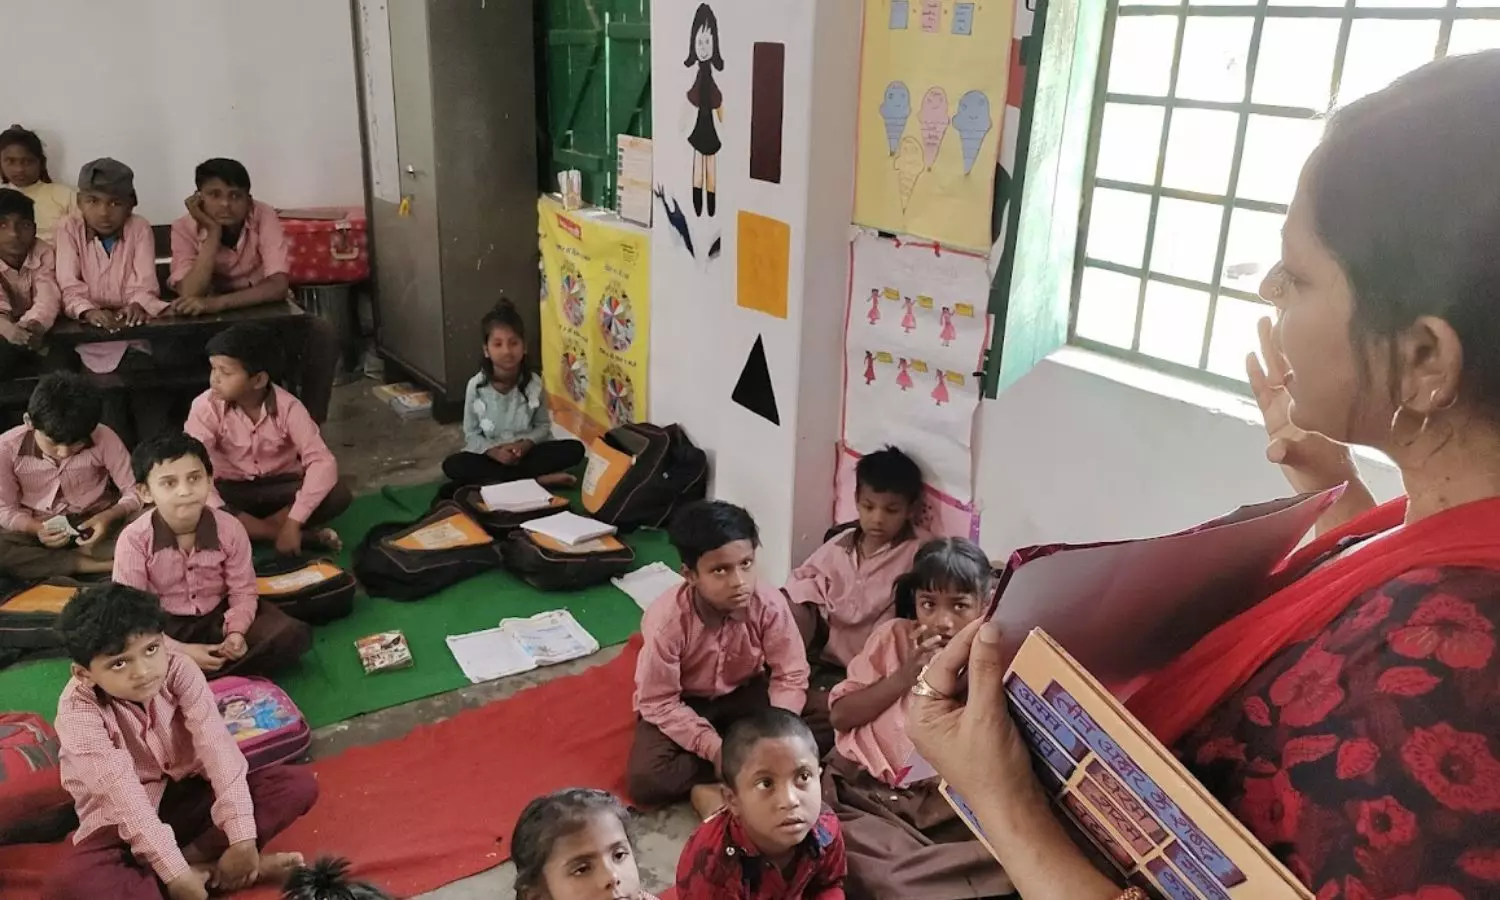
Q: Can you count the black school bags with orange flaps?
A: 6